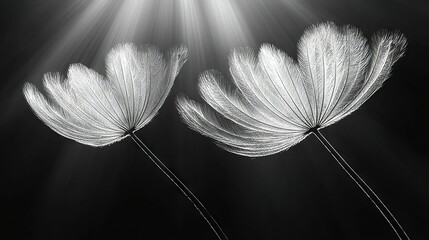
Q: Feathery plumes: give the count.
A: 2